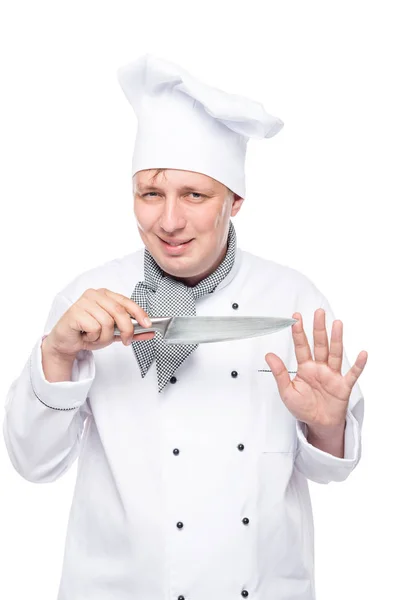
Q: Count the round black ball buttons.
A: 9